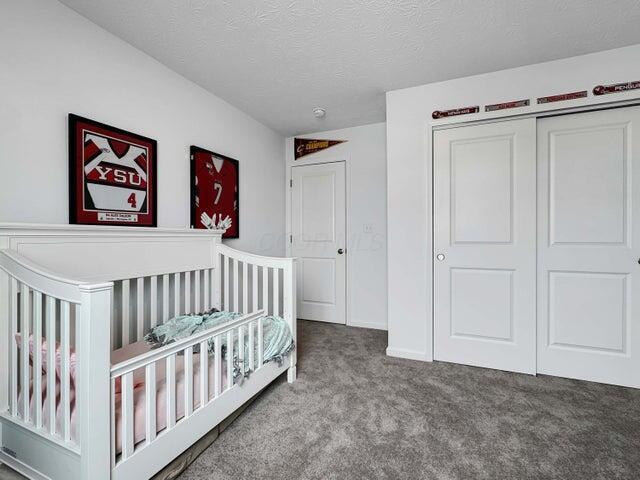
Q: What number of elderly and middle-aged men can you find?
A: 0